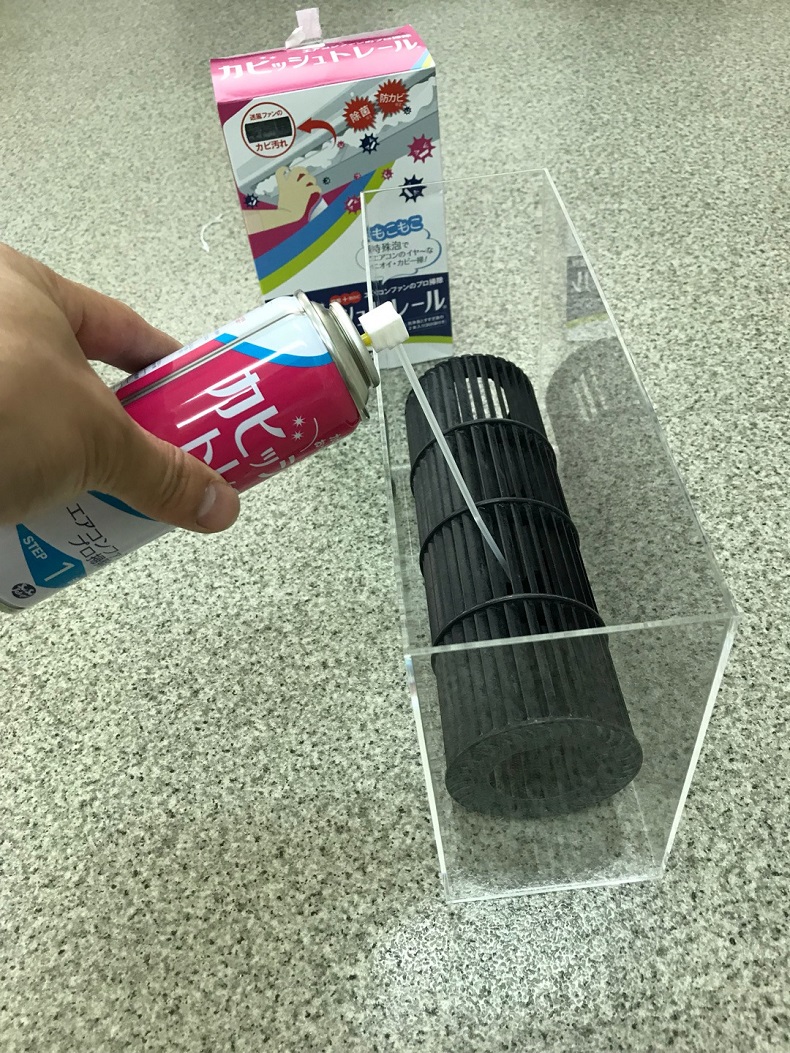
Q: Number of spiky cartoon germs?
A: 10